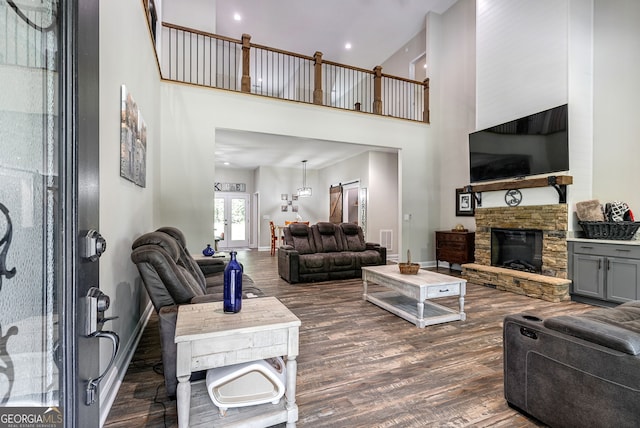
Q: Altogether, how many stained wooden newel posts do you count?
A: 4